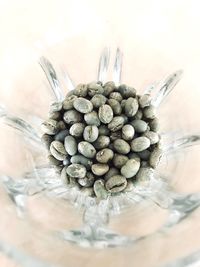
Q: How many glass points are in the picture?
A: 8